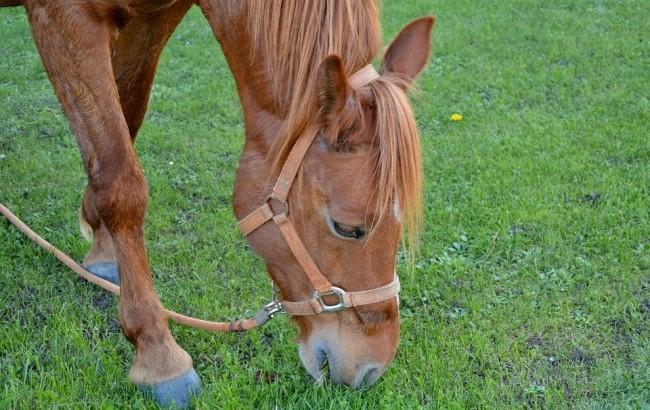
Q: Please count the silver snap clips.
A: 1